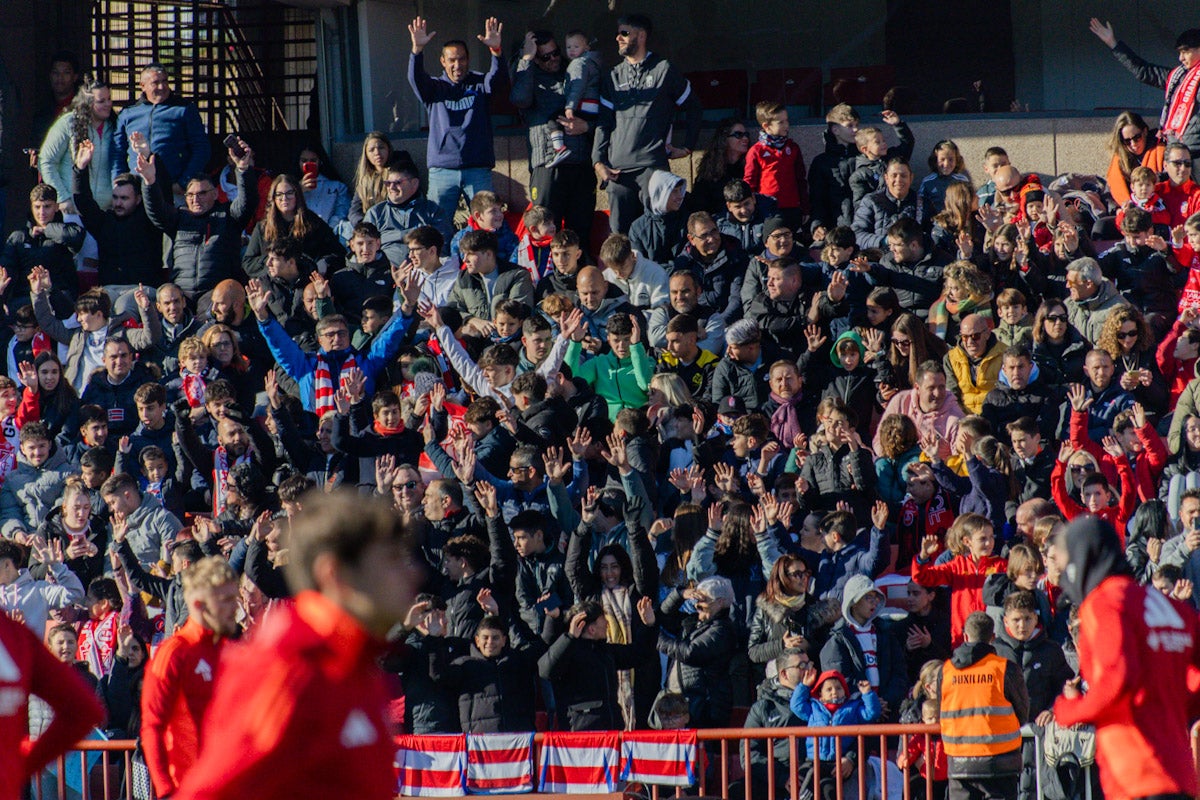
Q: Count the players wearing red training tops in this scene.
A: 4